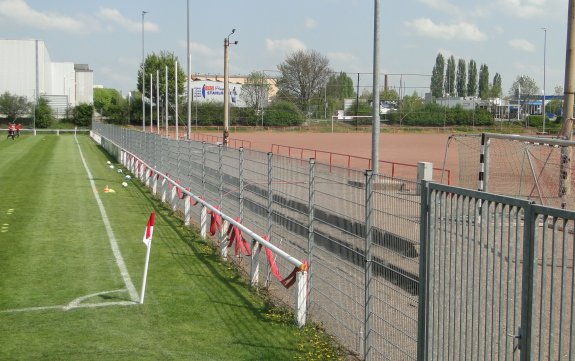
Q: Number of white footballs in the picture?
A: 5